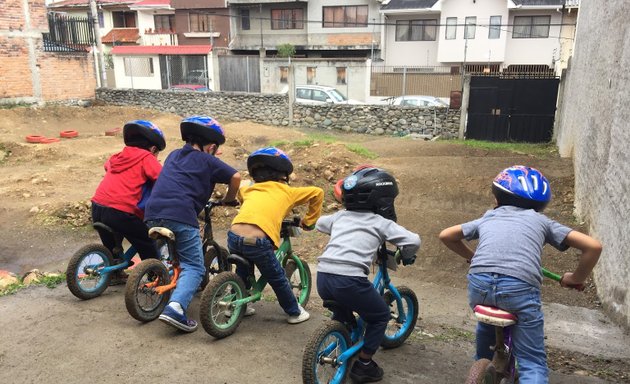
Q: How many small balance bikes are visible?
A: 5